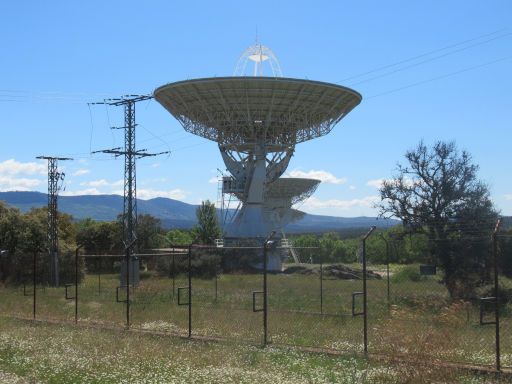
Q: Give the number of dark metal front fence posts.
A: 7